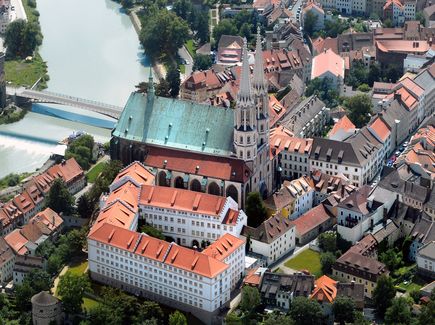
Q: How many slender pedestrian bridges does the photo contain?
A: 1